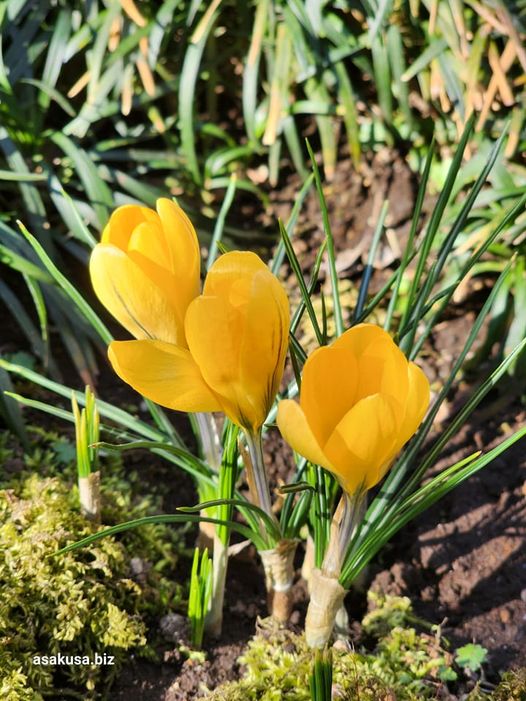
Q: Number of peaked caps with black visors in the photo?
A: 0